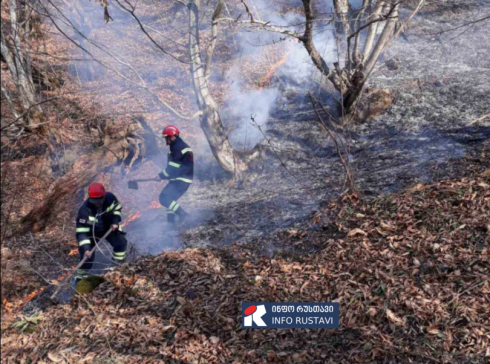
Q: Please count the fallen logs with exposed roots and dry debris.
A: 1